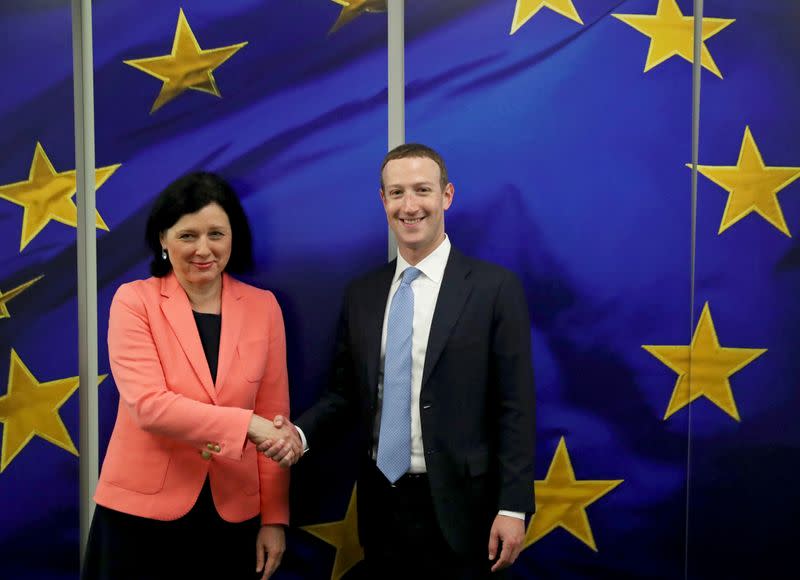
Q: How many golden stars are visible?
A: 11